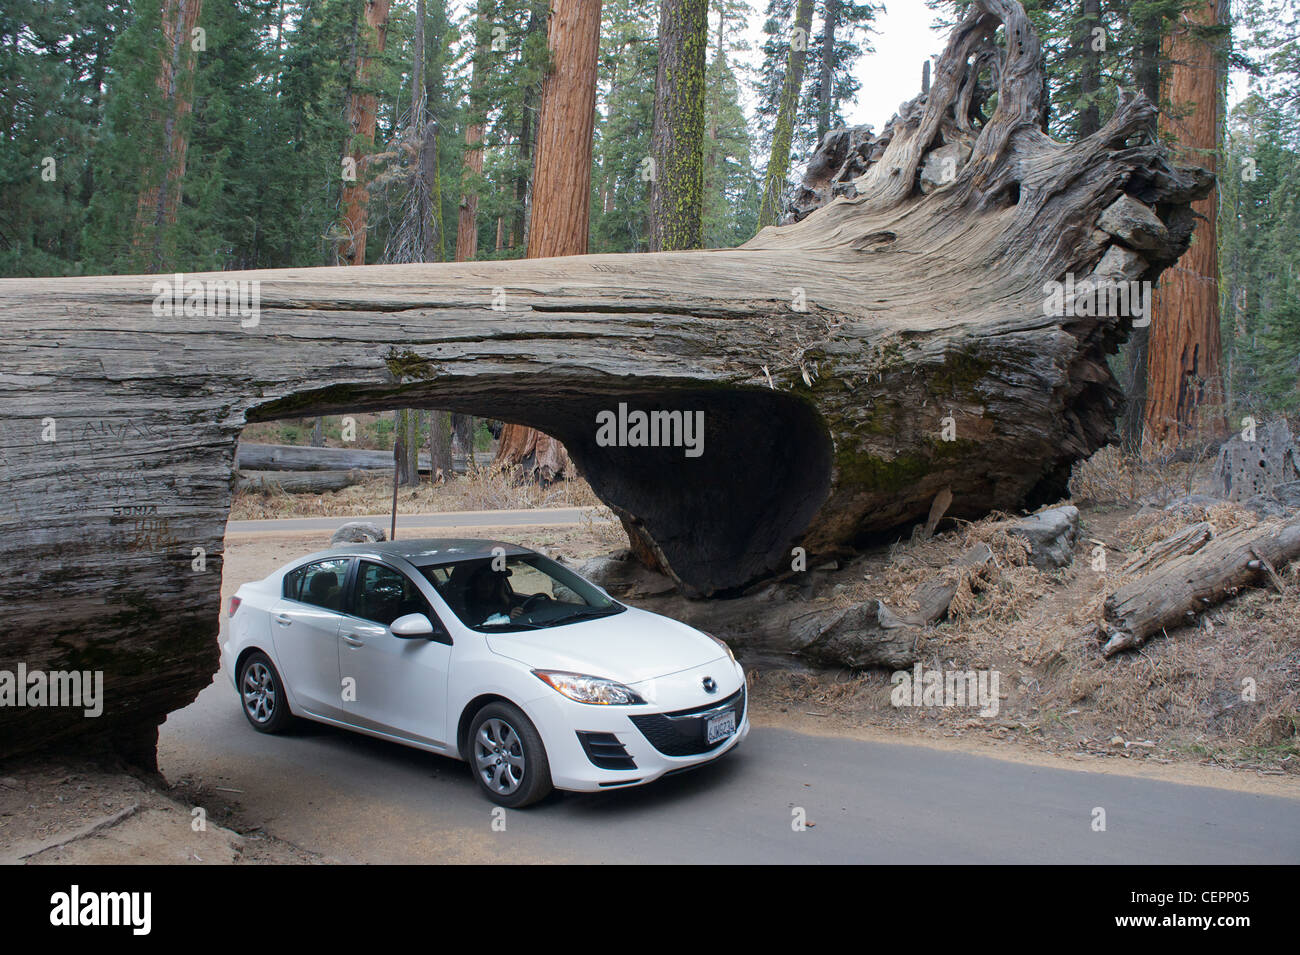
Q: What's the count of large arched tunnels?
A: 1